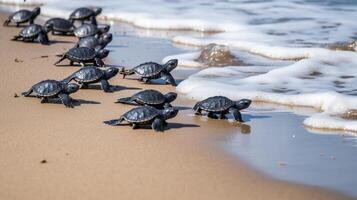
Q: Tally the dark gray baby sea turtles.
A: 13